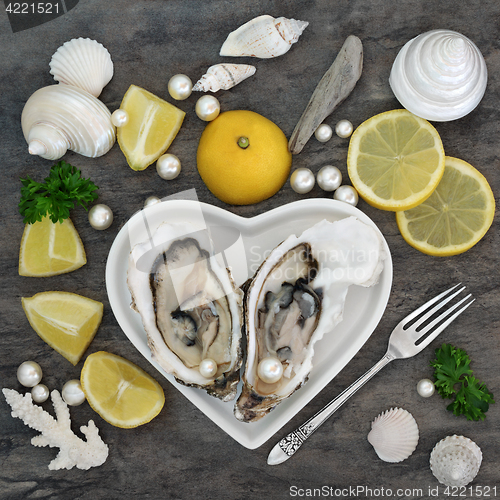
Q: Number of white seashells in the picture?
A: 7